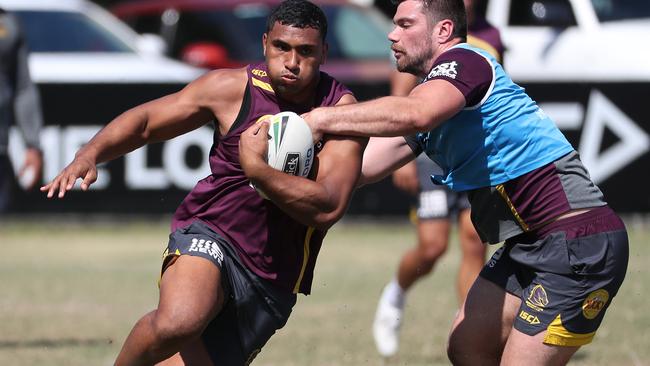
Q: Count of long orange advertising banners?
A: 0